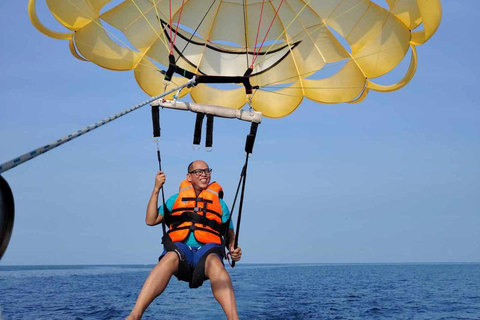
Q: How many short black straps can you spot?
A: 4